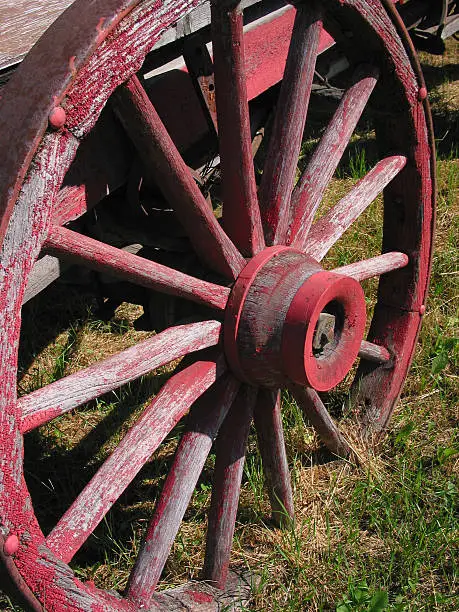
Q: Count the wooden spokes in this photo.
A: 14